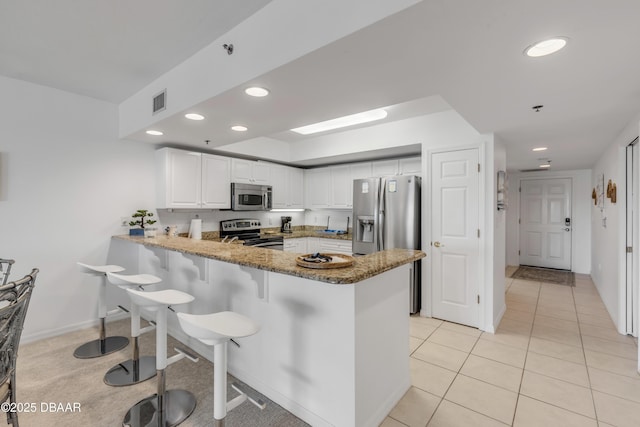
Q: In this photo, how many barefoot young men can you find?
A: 0